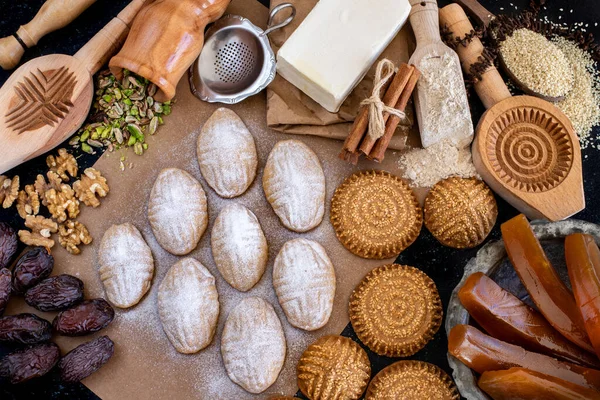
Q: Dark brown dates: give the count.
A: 8